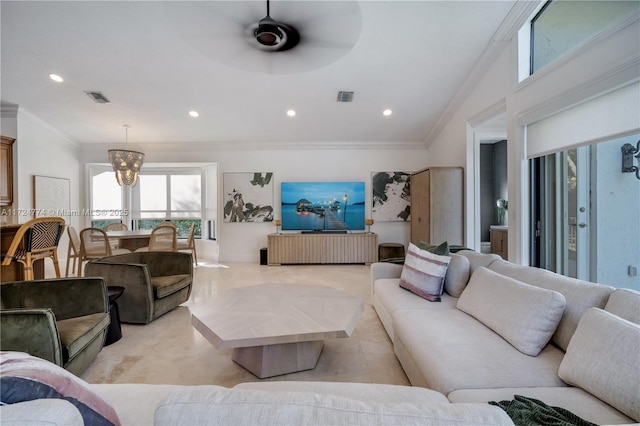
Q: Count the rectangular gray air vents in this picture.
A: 2